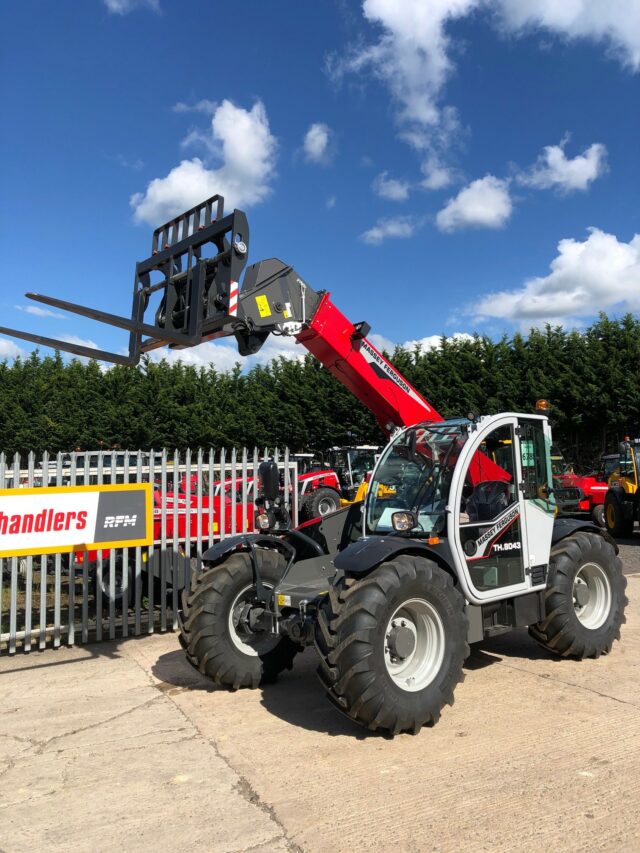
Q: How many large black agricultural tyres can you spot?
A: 3